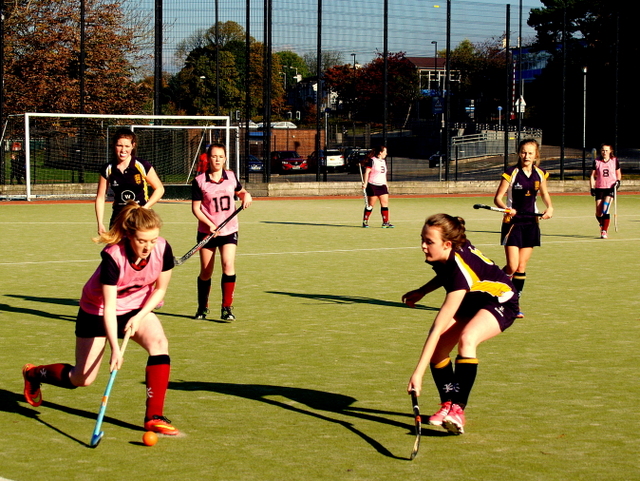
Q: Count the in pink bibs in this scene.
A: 4